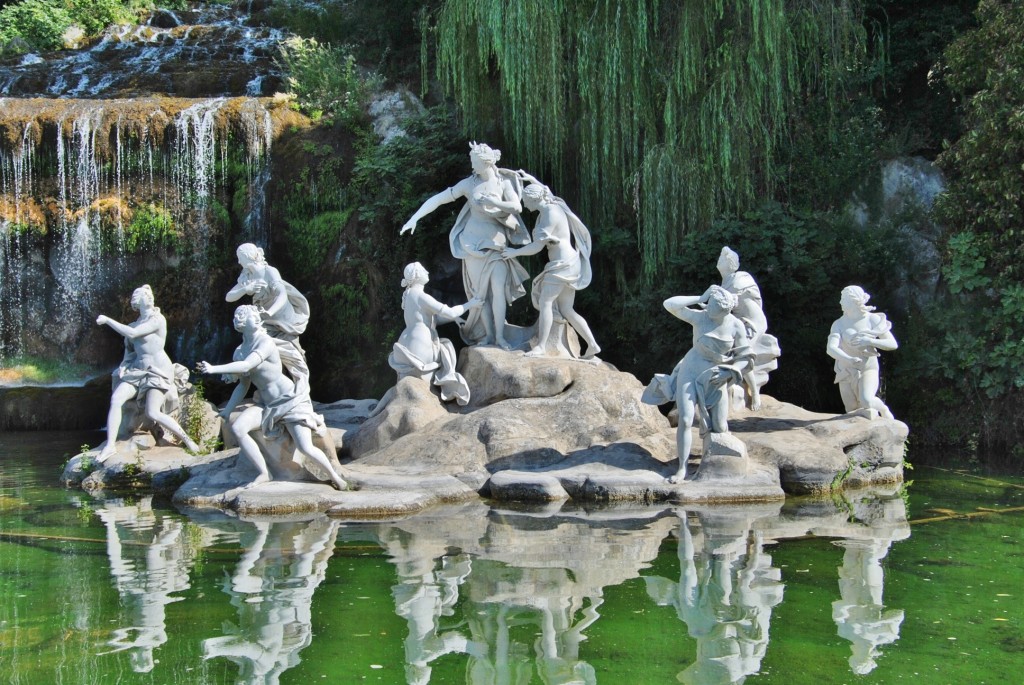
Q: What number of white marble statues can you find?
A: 9